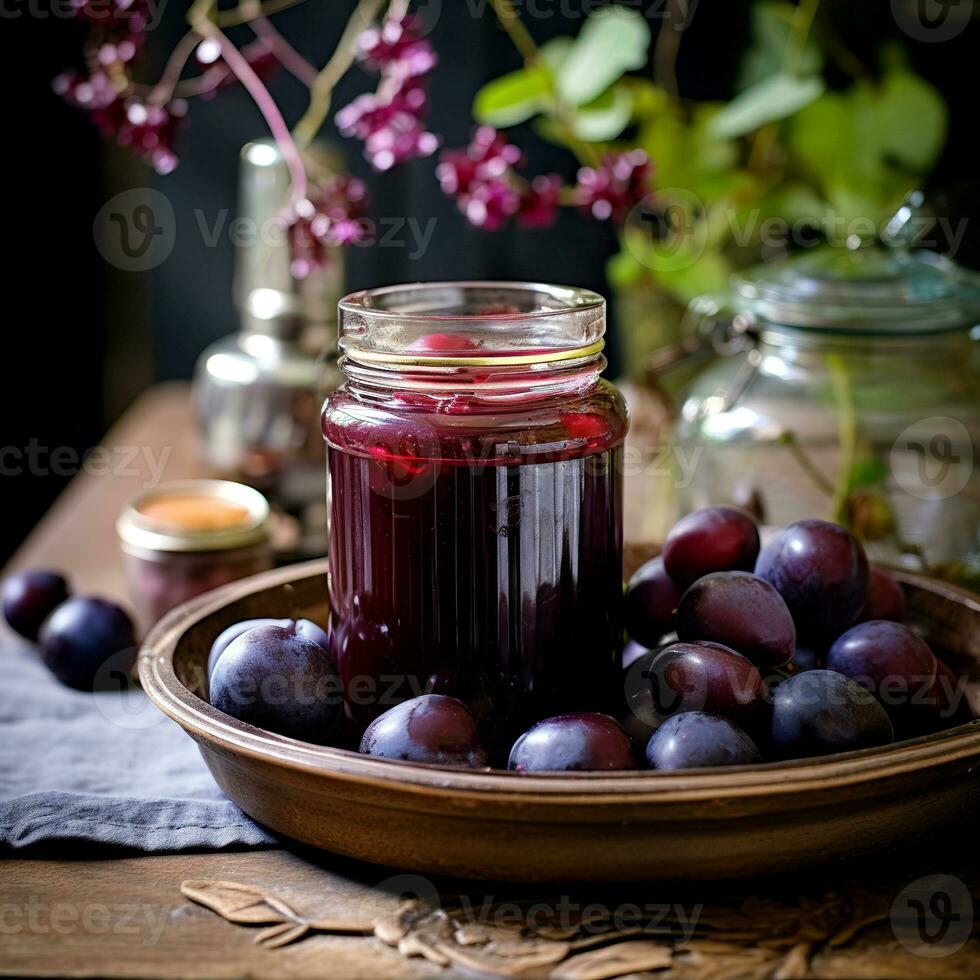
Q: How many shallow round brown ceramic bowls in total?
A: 1